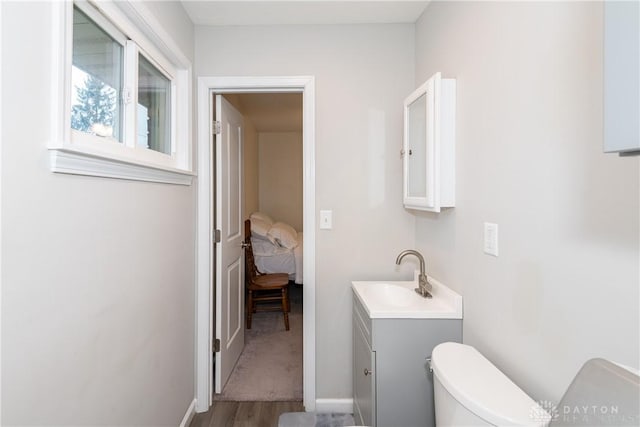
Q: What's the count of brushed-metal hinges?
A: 3